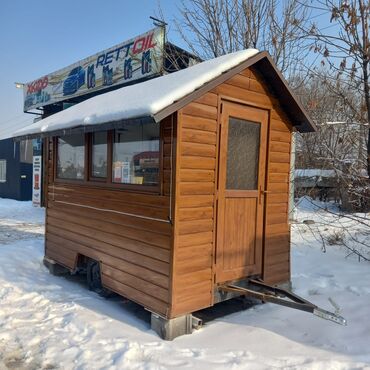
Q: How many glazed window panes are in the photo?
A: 4